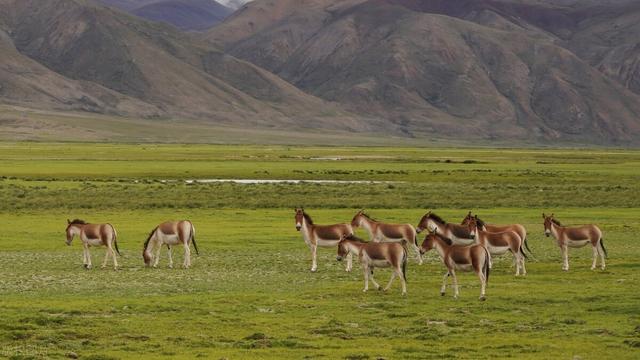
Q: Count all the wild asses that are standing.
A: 10